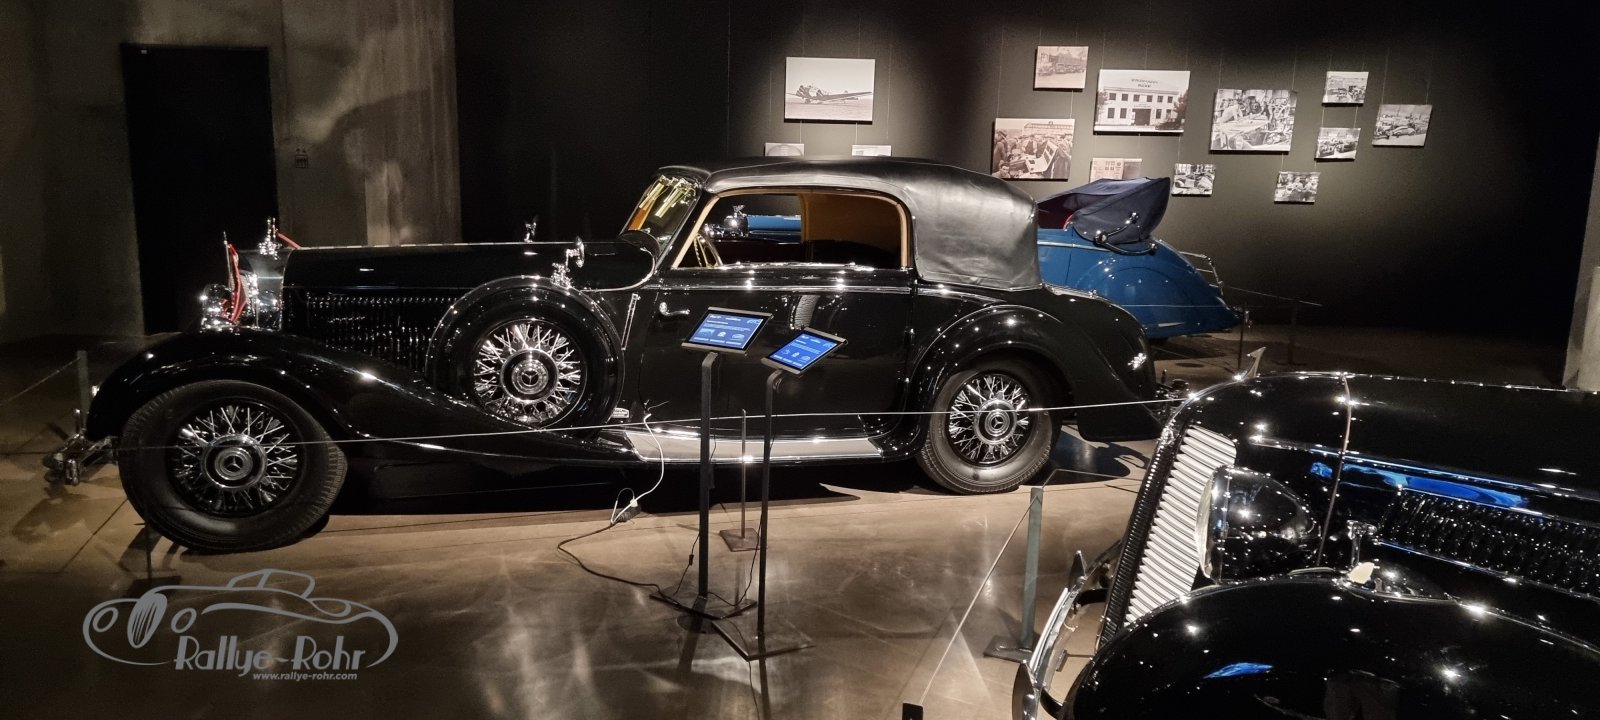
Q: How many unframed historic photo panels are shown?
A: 13